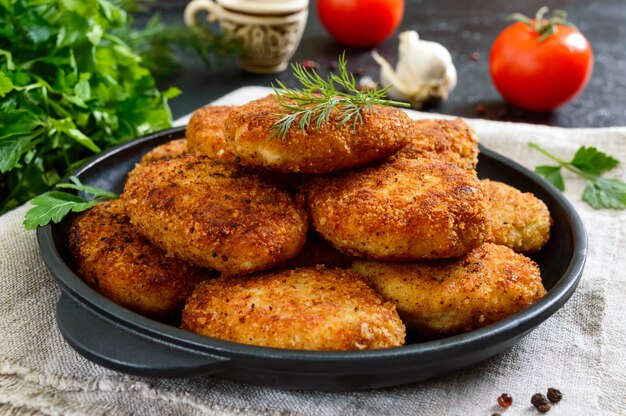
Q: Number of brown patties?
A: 10